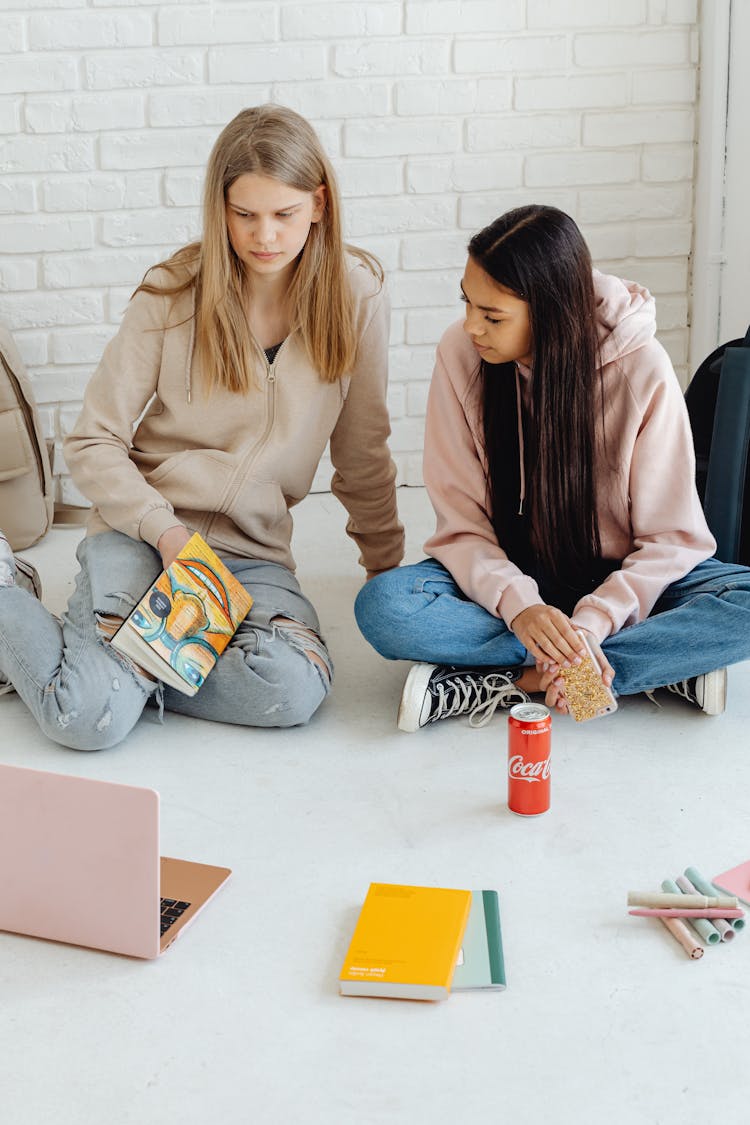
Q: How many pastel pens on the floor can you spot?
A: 6